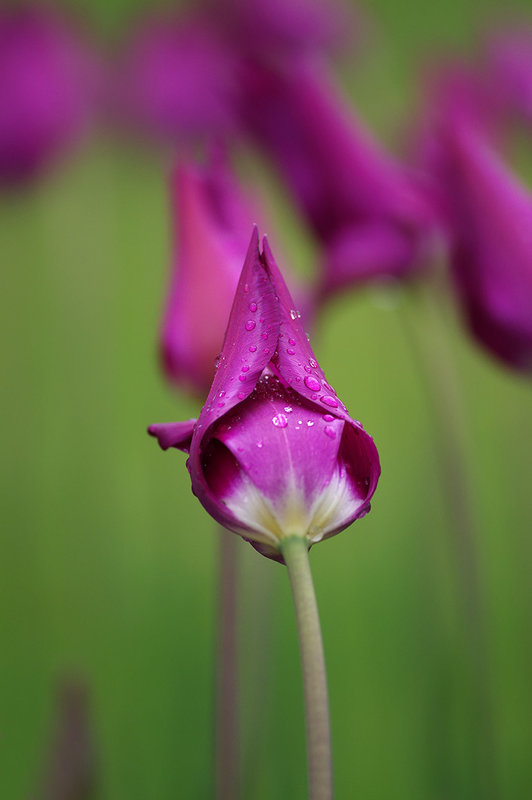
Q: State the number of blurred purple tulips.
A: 7